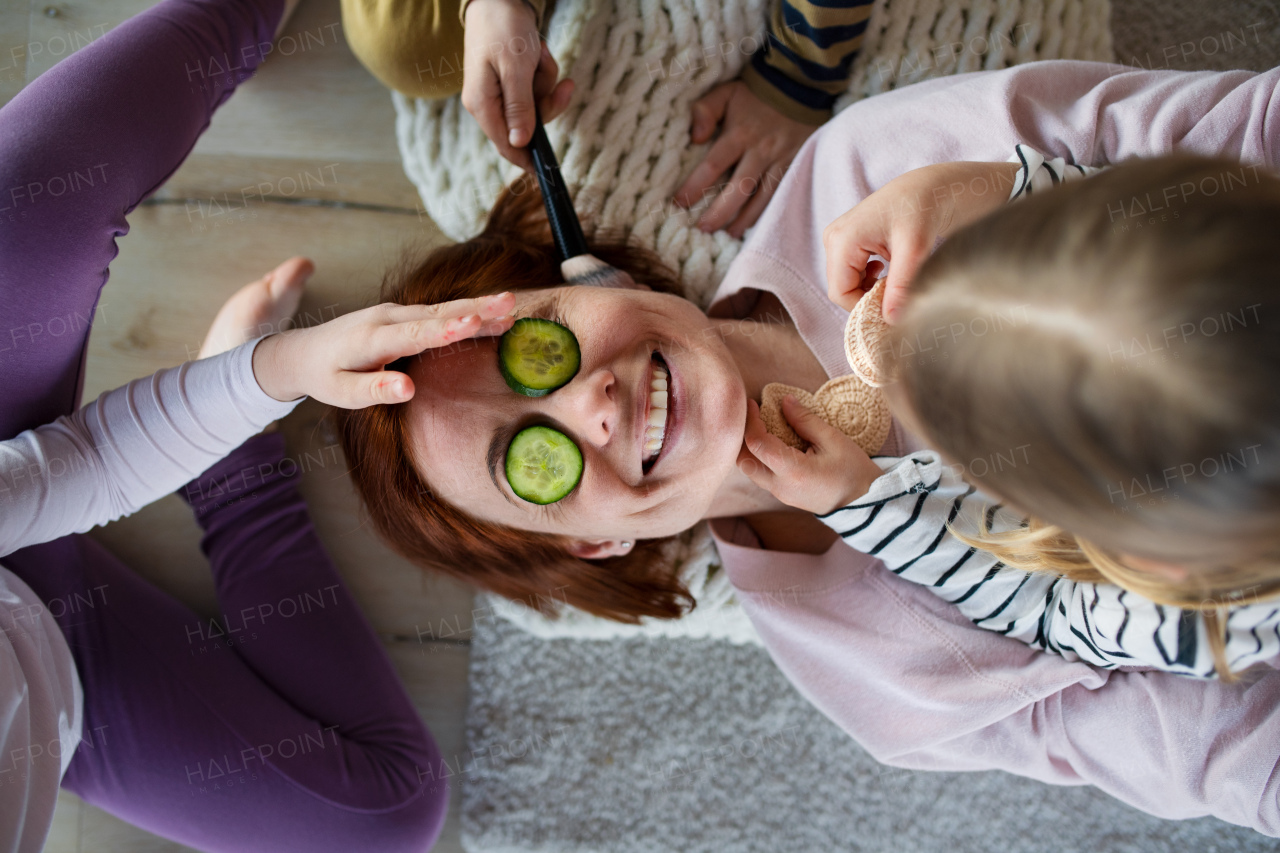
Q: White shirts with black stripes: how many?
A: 1